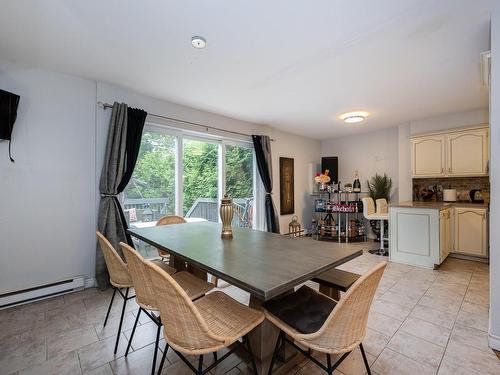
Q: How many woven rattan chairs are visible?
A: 5